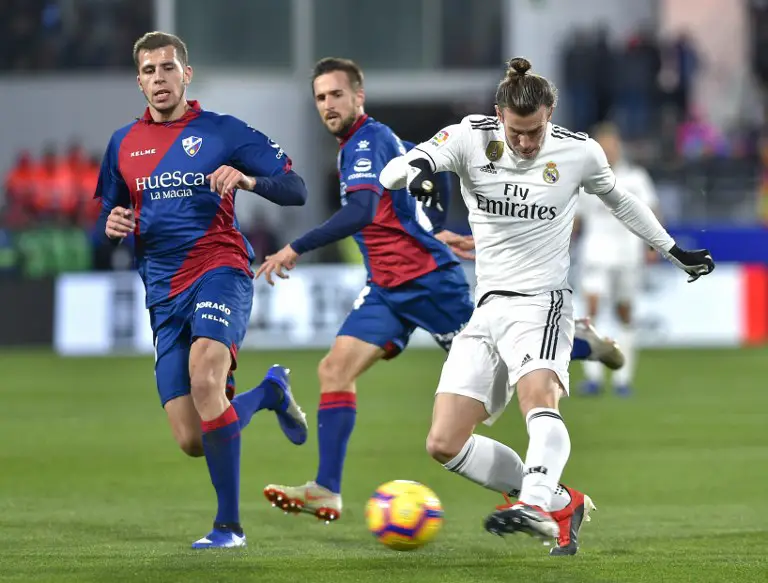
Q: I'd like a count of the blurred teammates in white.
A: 1